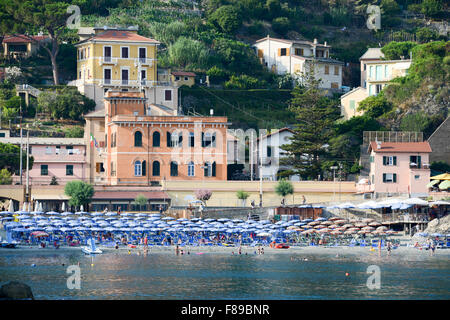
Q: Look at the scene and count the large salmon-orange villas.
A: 1